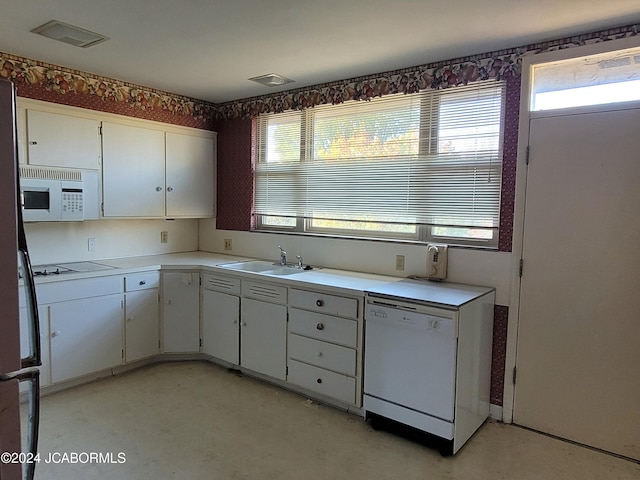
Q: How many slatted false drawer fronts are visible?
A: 2